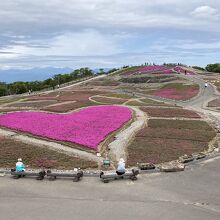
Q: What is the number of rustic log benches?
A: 3